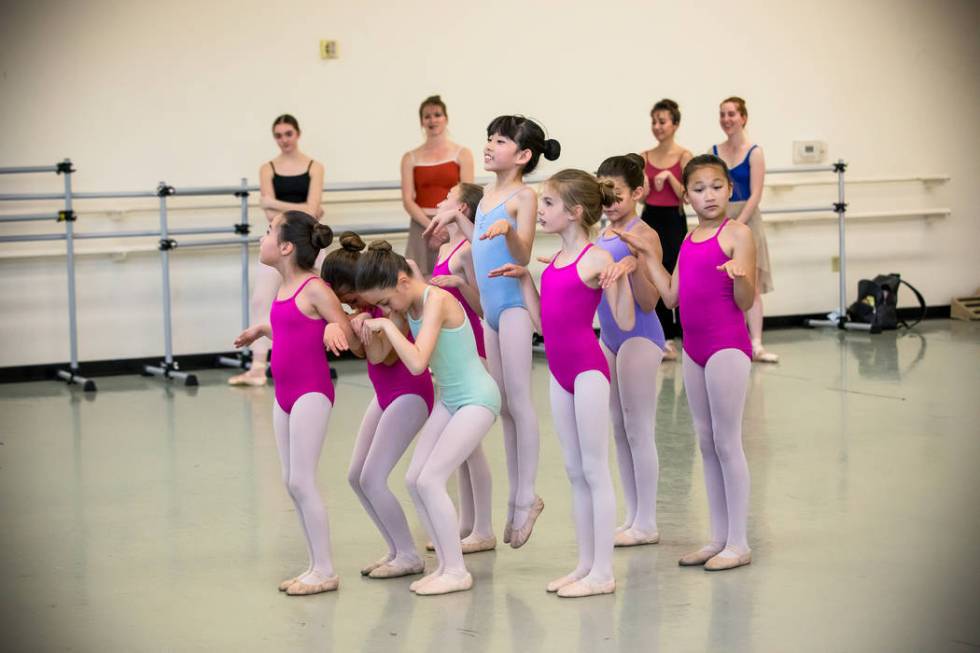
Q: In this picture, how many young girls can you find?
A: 8